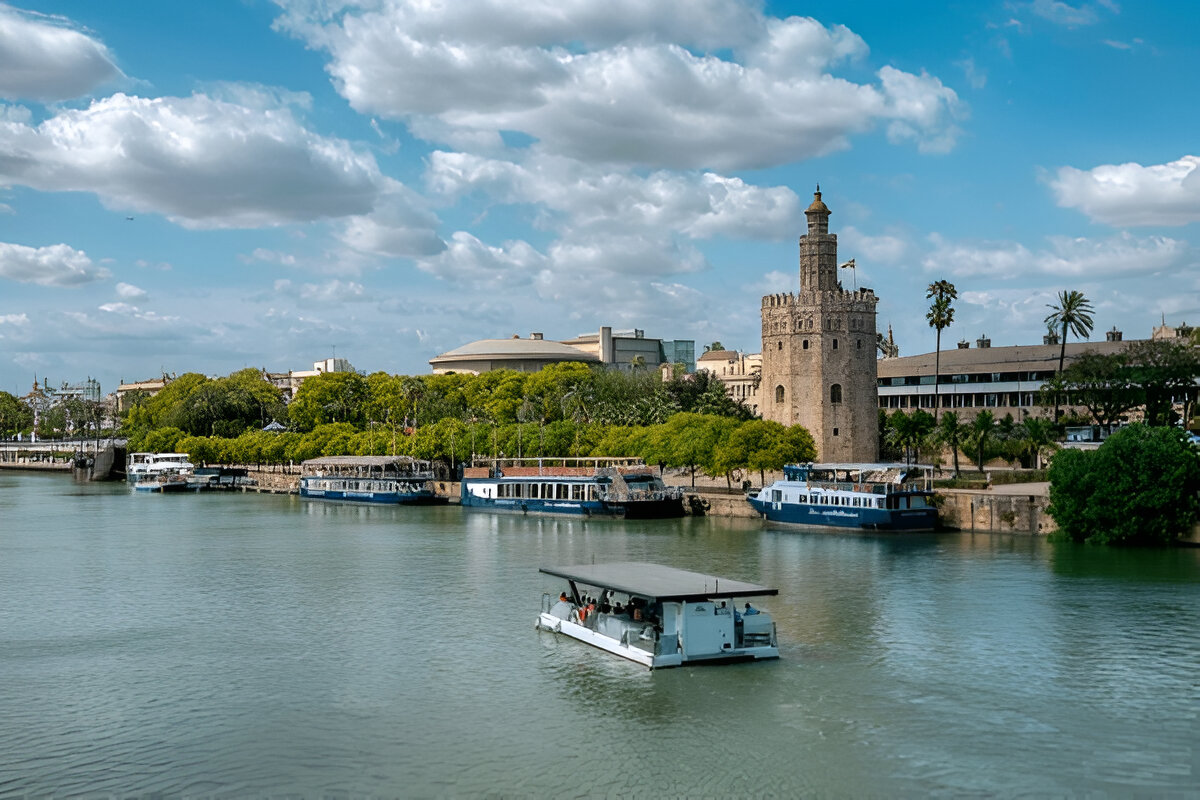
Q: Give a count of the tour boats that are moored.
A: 4